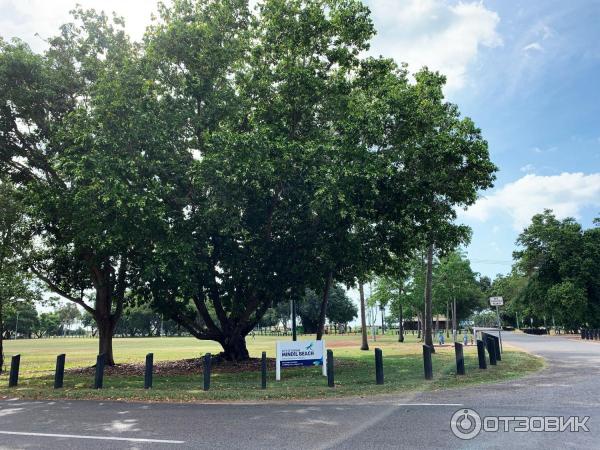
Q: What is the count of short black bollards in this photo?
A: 13